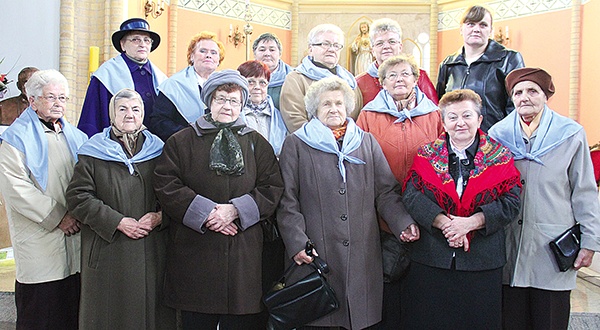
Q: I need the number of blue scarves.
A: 11